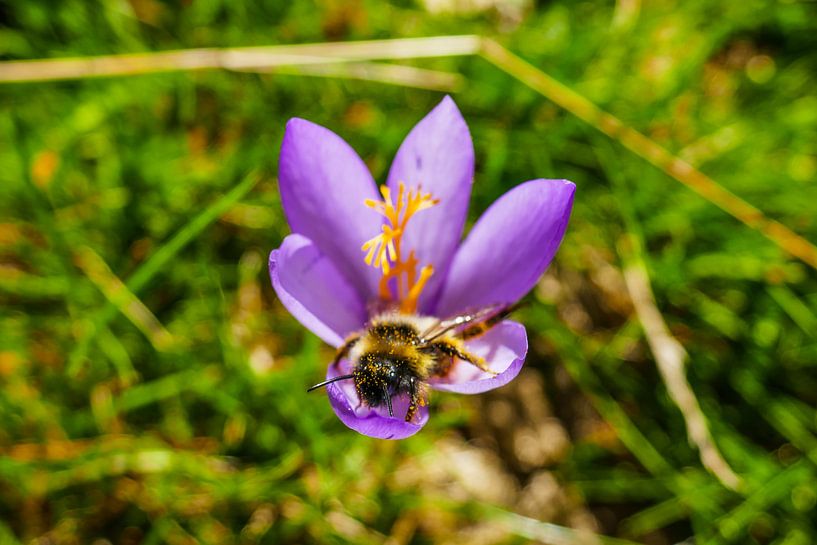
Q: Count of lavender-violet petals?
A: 6